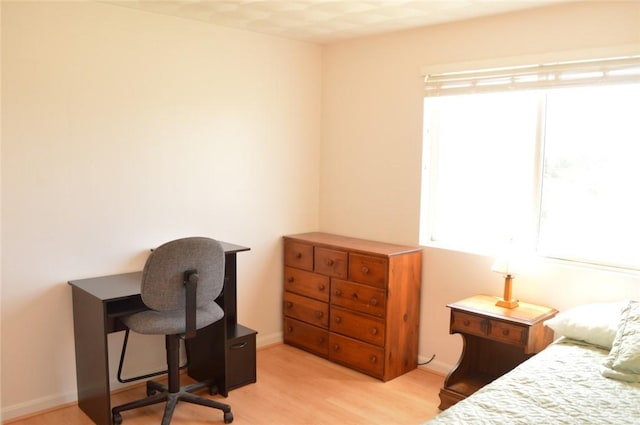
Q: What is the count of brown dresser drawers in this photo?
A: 9